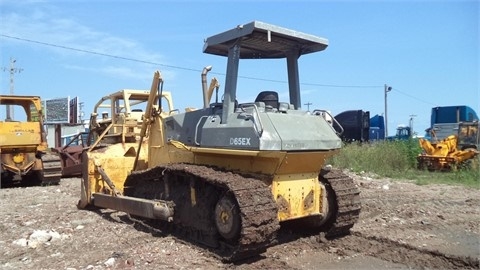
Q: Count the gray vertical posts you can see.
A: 2